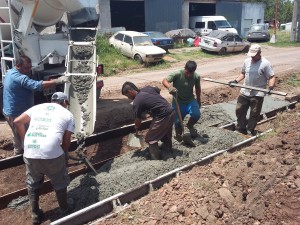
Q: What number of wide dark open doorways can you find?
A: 2